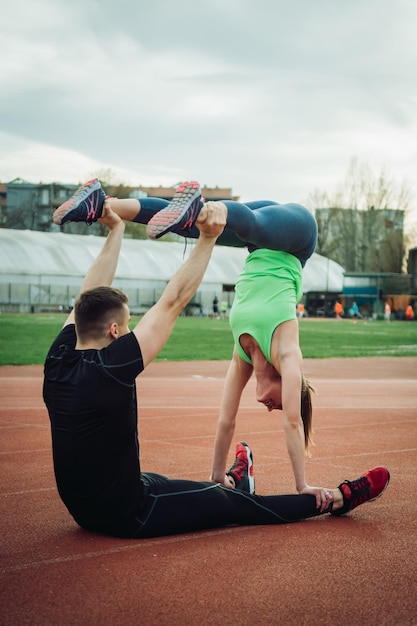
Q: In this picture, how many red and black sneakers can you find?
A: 2